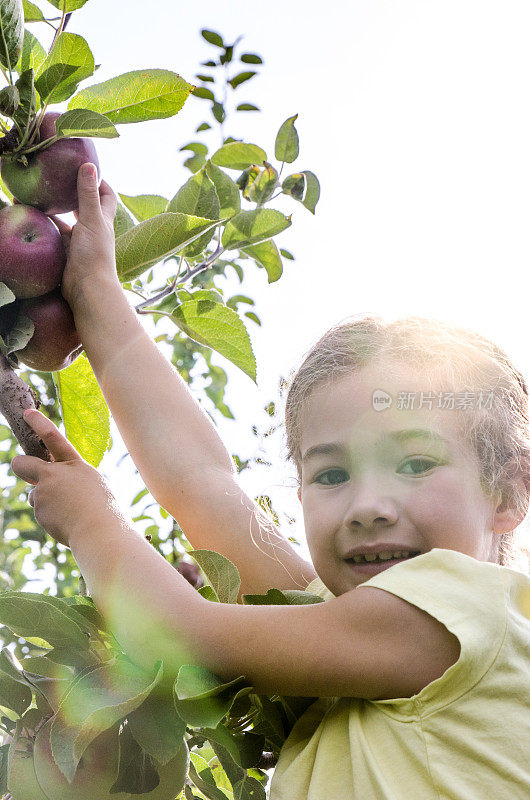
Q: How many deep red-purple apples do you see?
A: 3